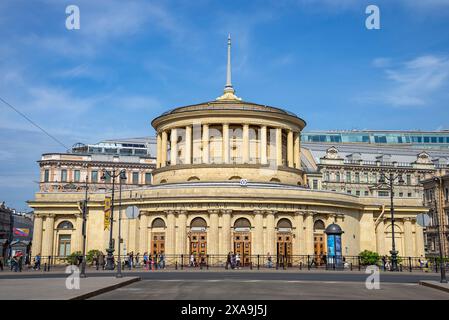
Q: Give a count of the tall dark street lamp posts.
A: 2